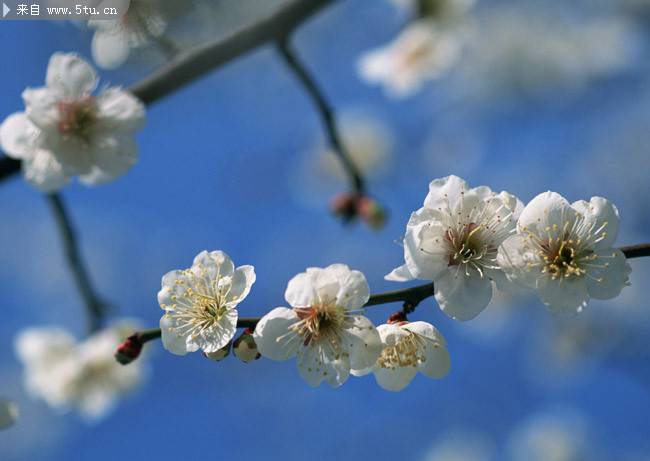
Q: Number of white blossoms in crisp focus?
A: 5